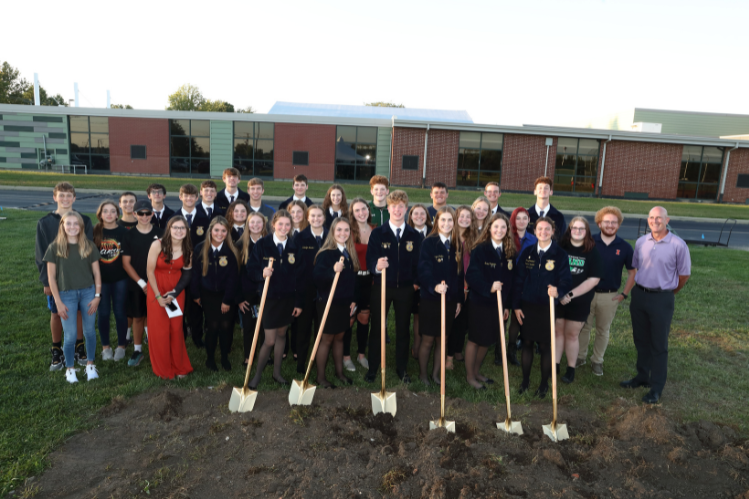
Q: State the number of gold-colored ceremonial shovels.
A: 6